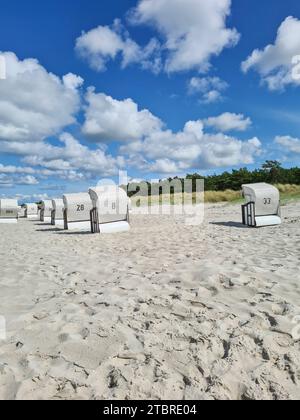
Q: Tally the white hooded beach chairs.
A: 8